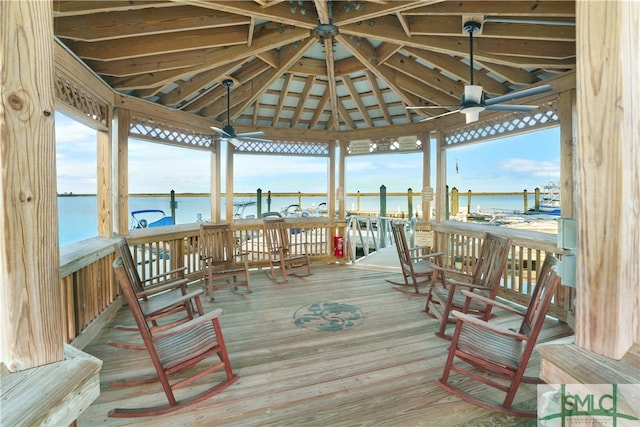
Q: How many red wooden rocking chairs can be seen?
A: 7